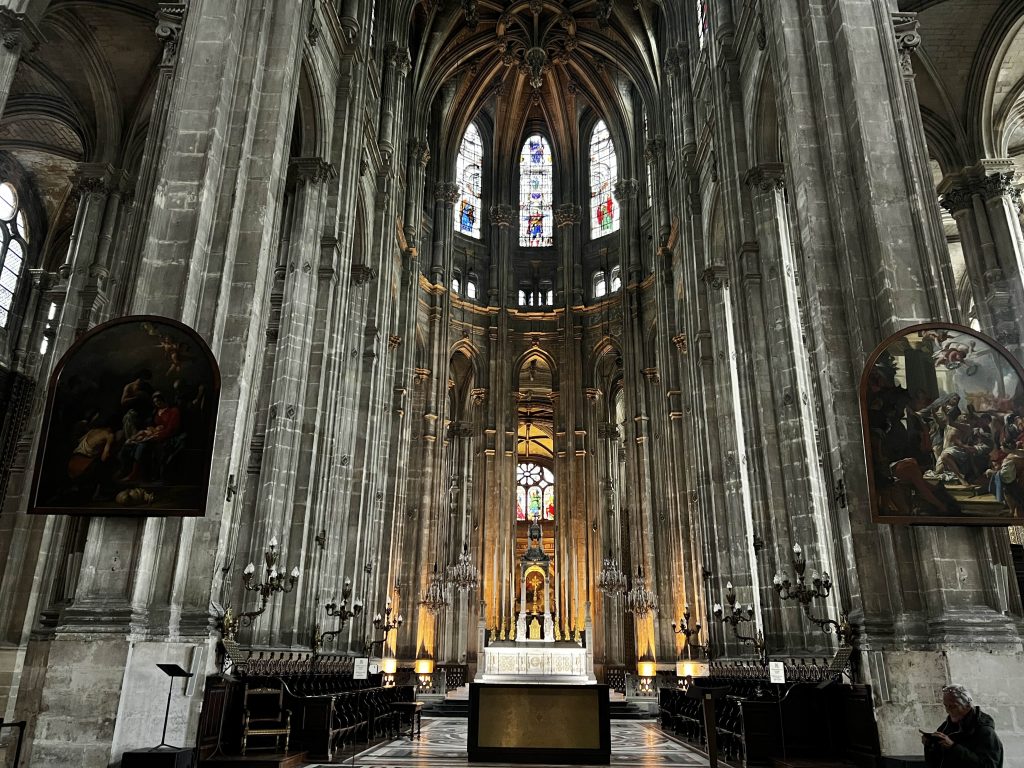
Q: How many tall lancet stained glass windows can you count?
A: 3